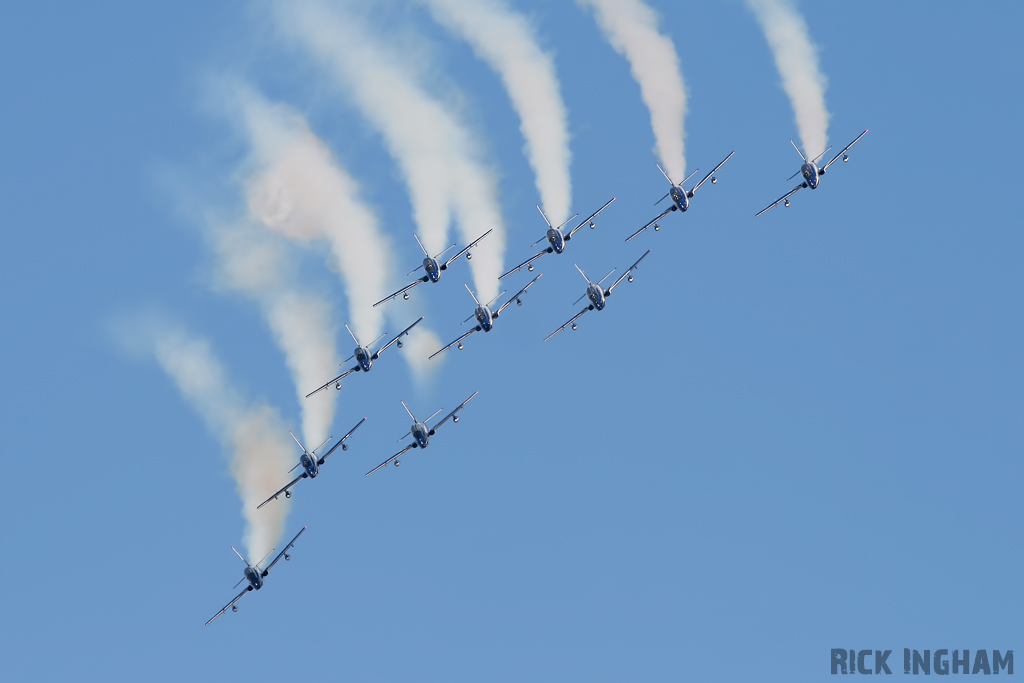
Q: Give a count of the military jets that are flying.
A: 10